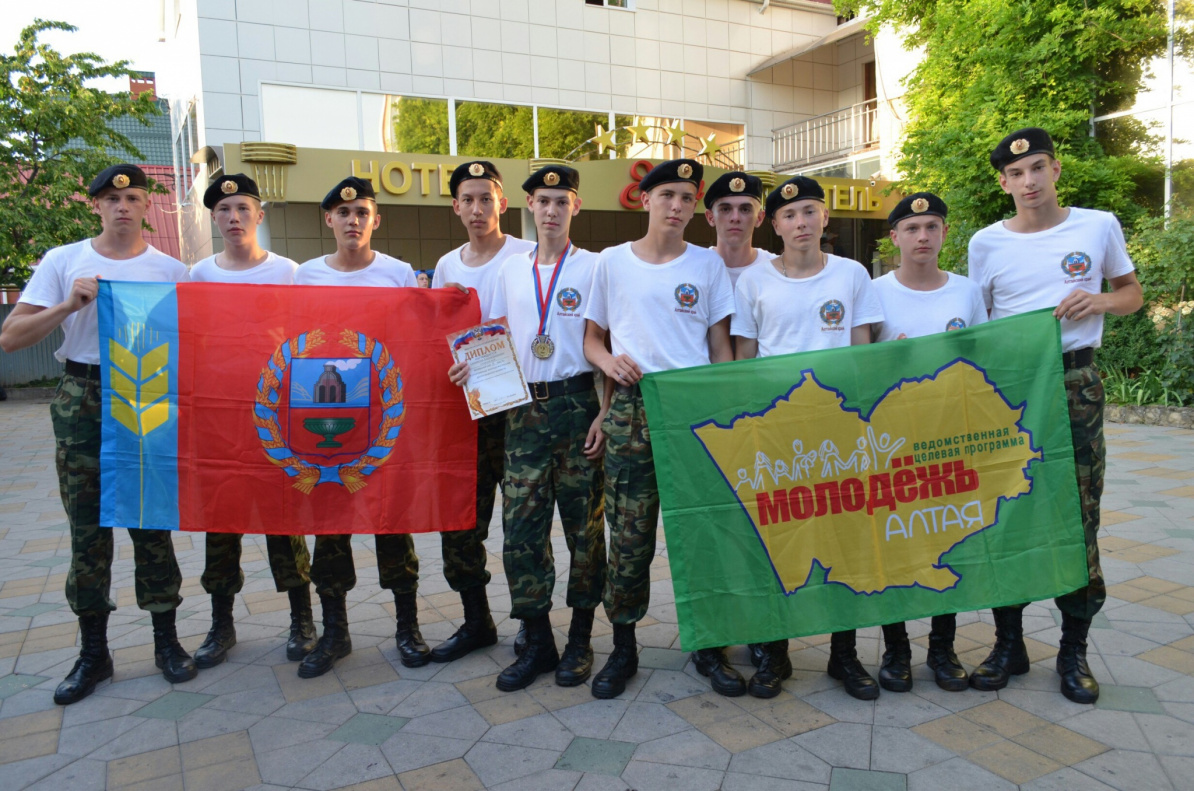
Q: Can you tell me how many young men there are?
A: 10